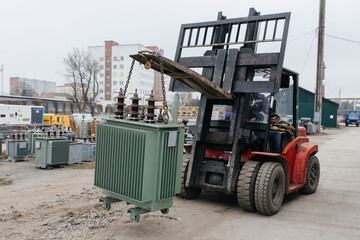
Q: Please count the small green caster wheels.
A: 3